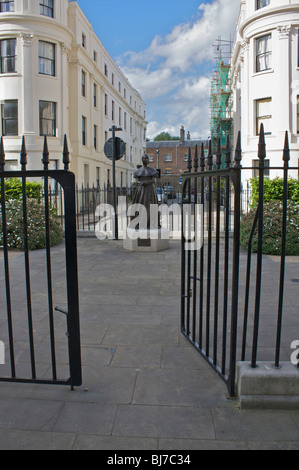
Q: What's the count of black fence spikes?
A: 13